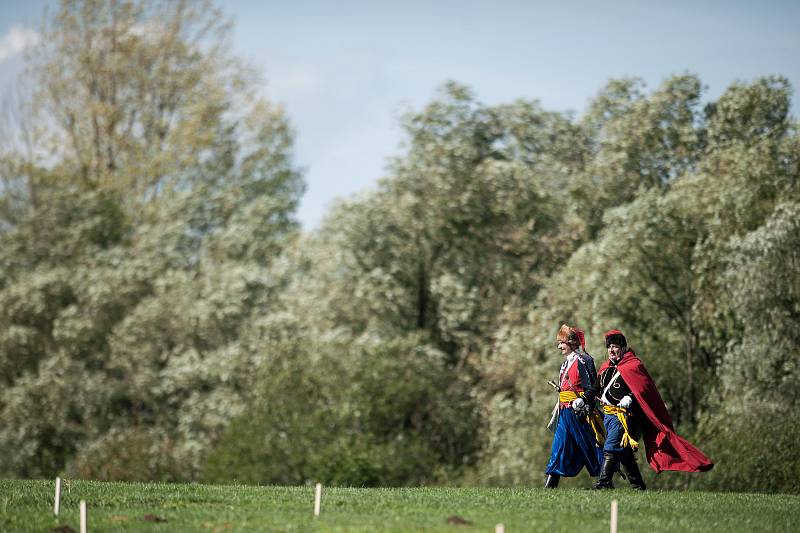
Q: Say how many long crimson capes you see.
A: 1